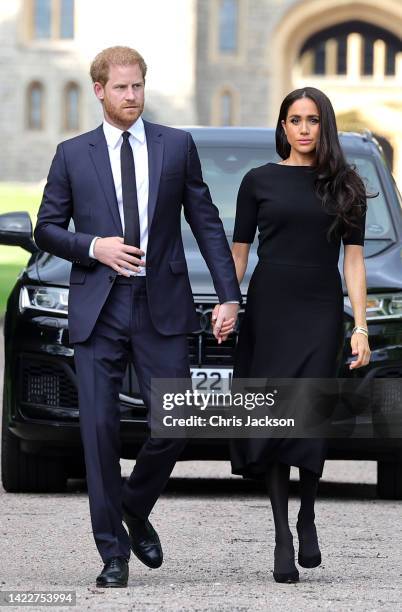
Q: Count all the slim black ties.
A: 1